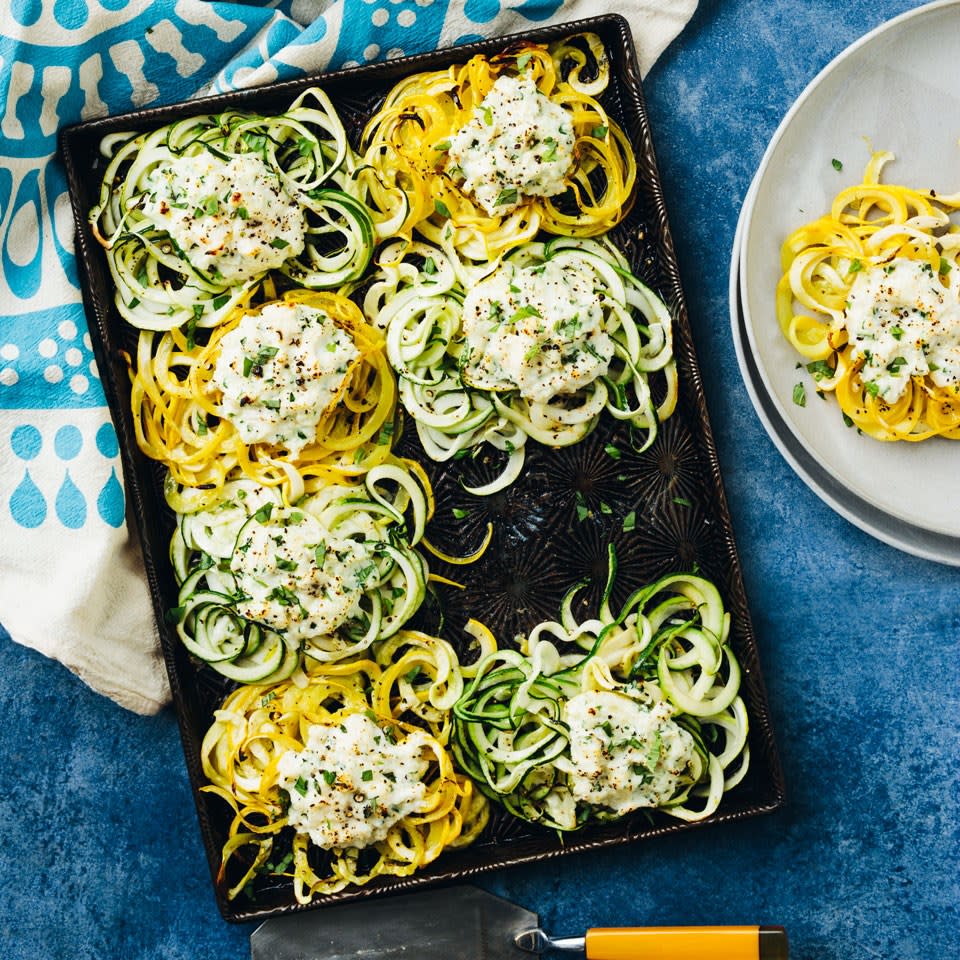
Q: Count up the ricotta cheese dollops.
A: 8